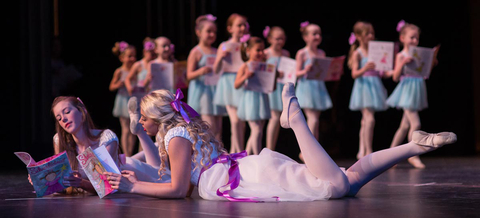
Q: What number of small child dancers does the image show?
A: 10